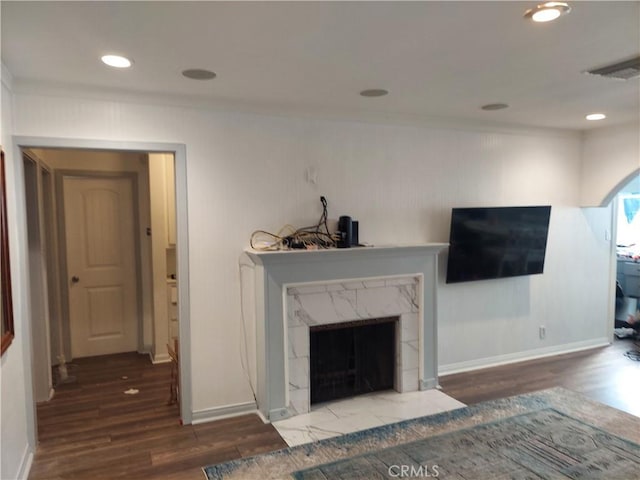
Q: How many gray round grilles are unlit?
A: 3